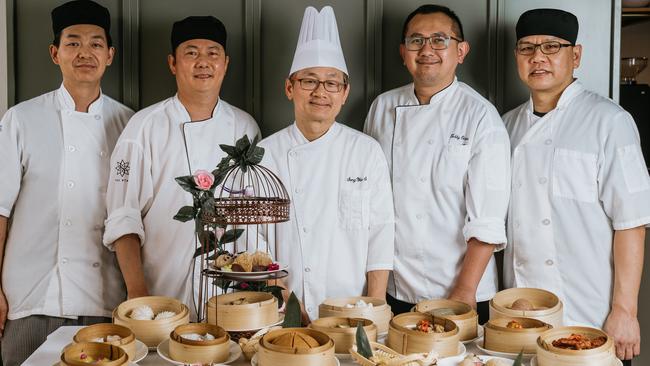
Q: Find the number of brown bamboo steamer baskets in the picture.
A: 13